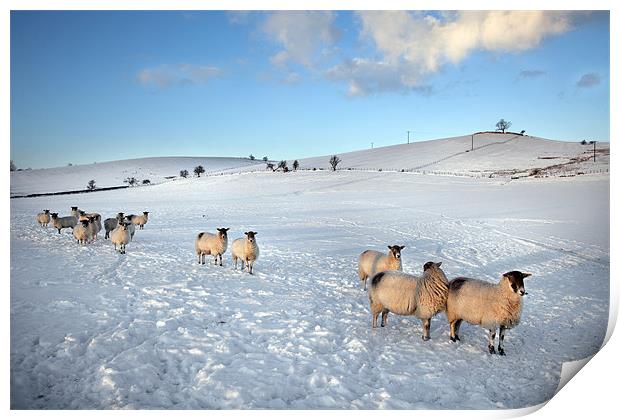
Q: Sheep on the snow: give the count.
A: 15